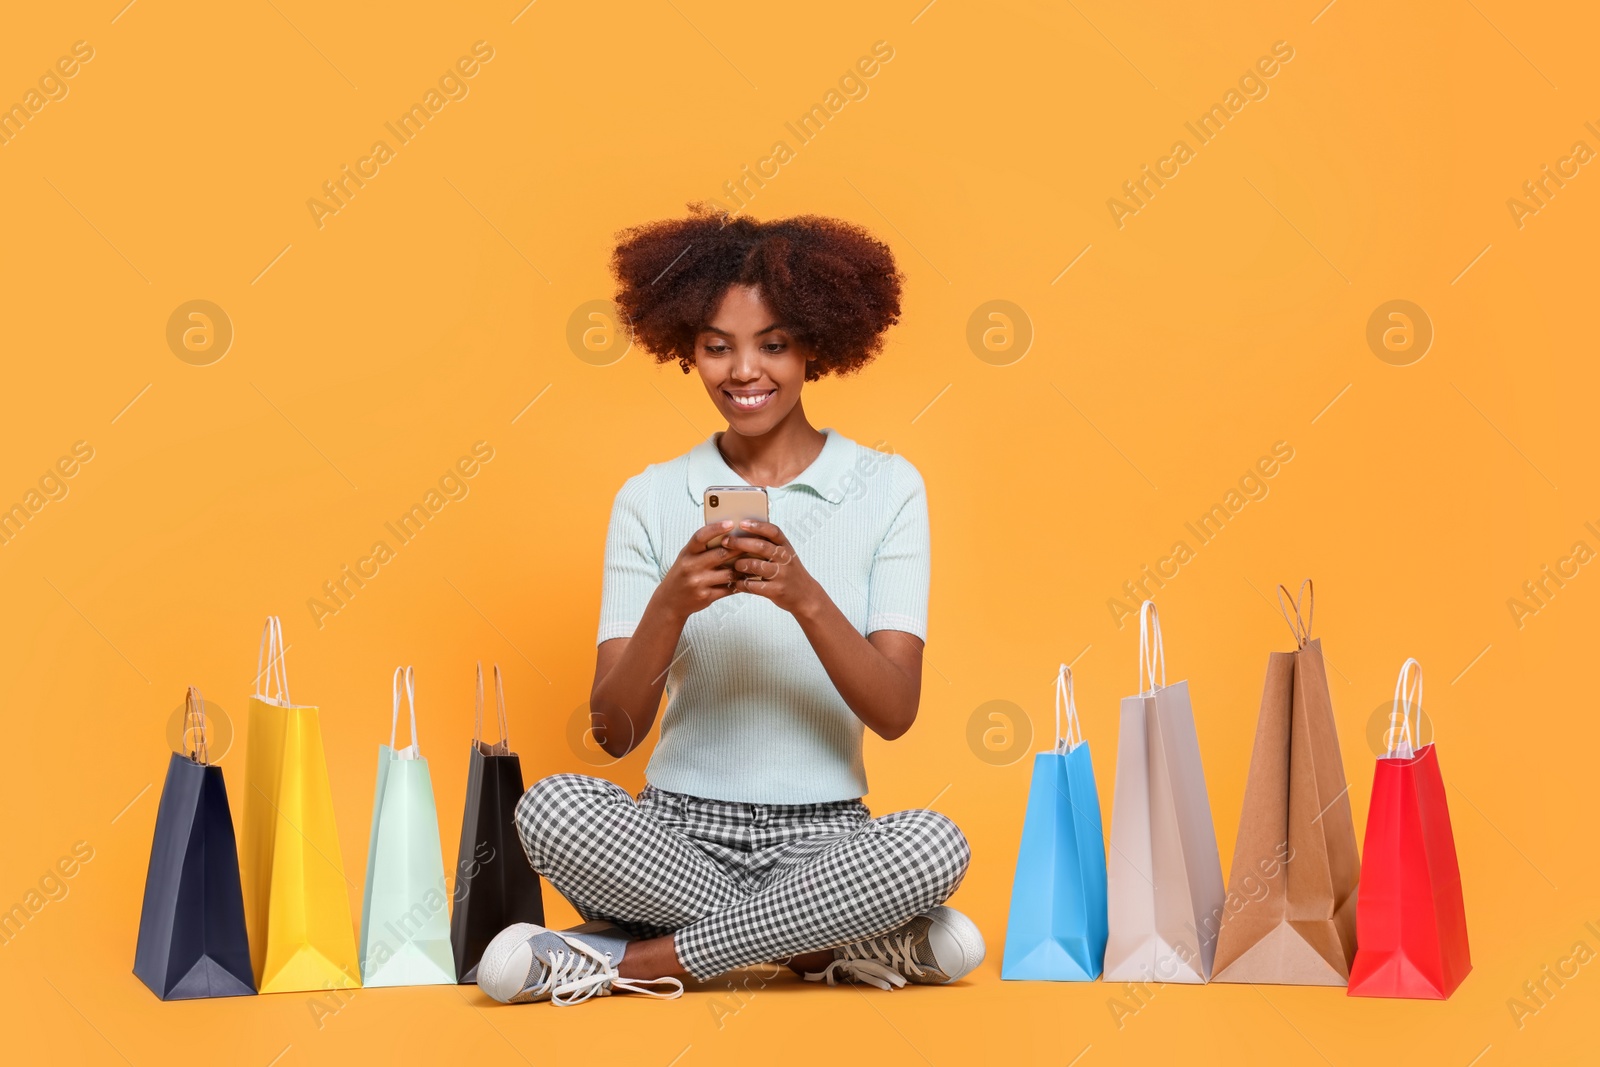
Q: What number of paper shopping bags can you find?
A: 8